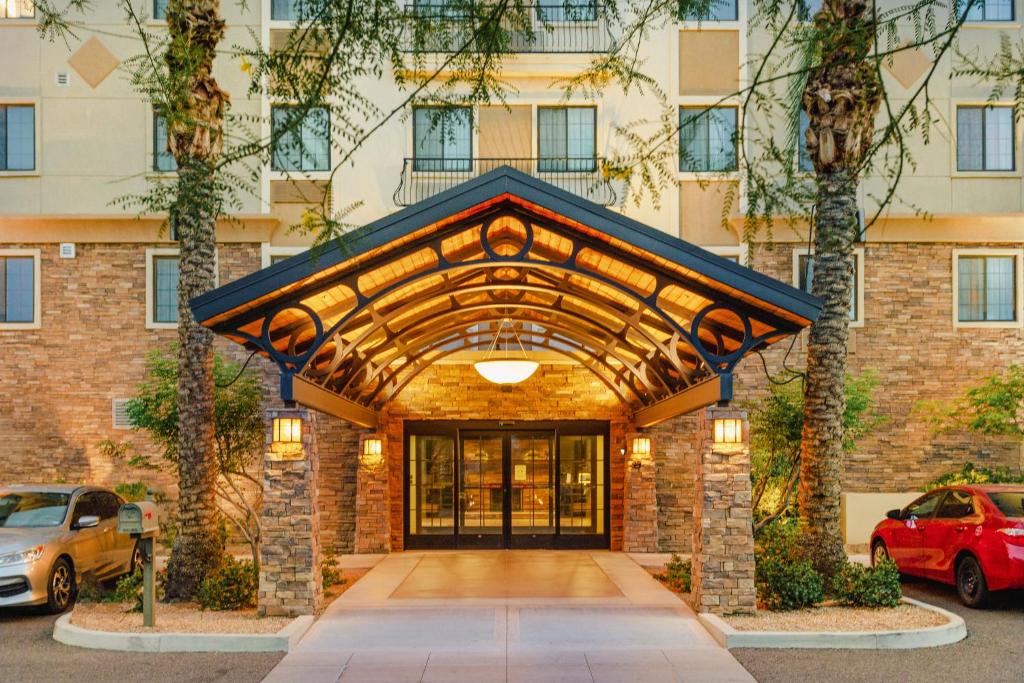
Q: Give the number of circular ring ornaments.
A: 3